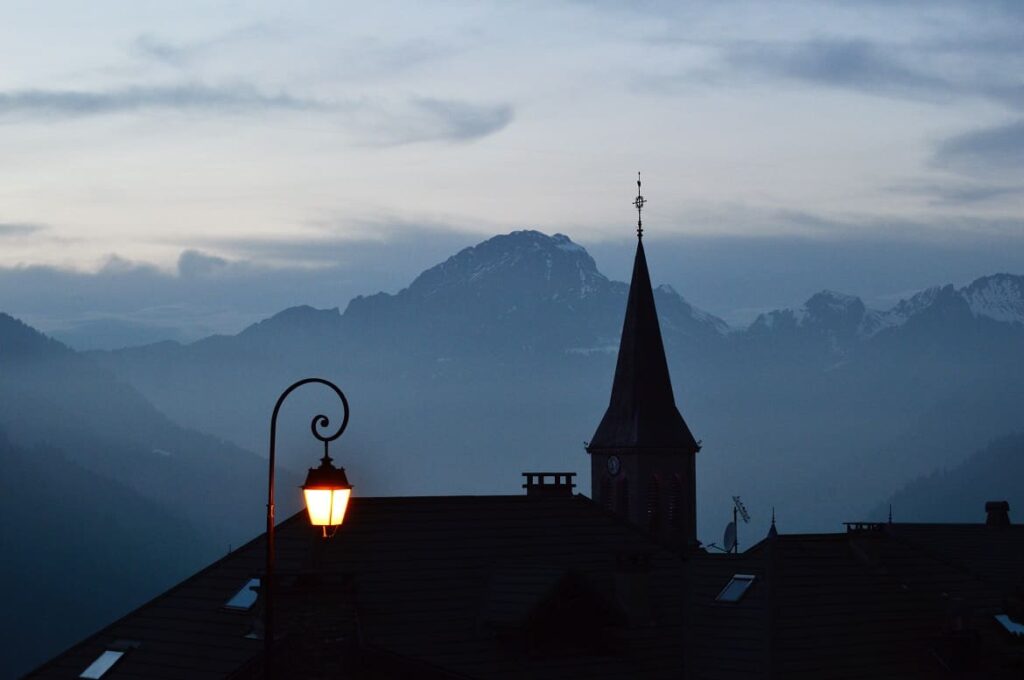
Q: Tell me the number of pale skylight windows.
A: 4